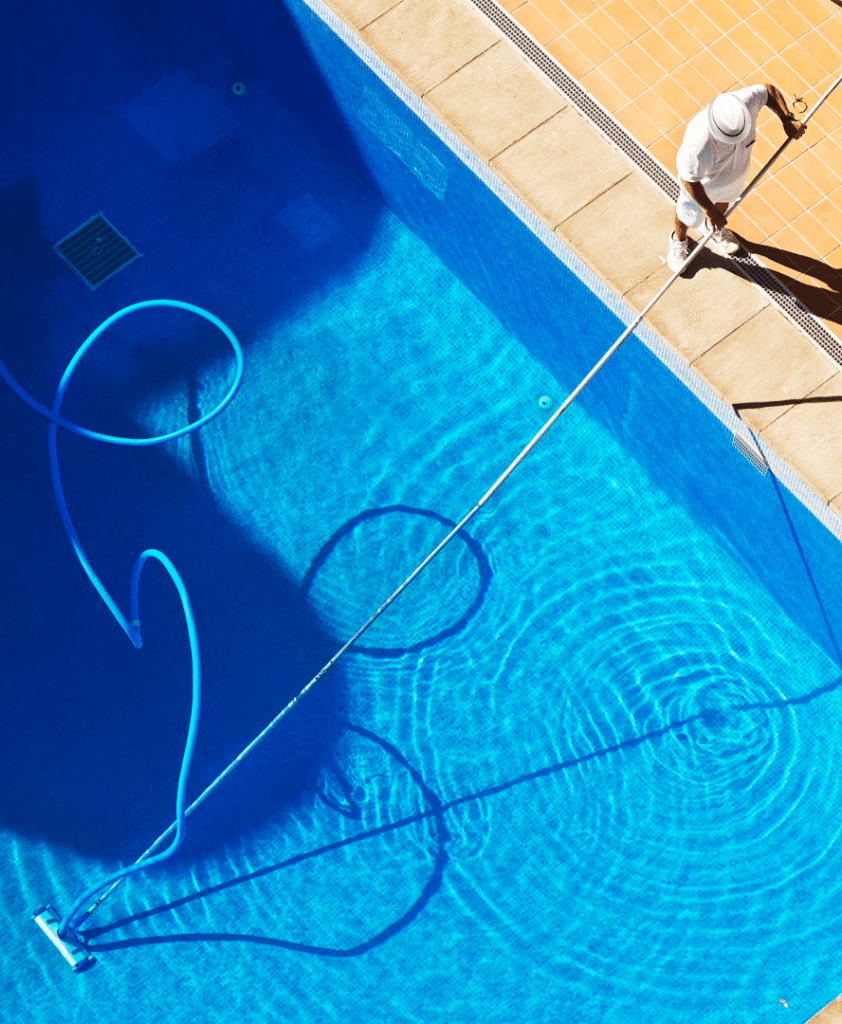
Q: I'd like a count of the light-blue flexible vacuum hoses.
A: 1